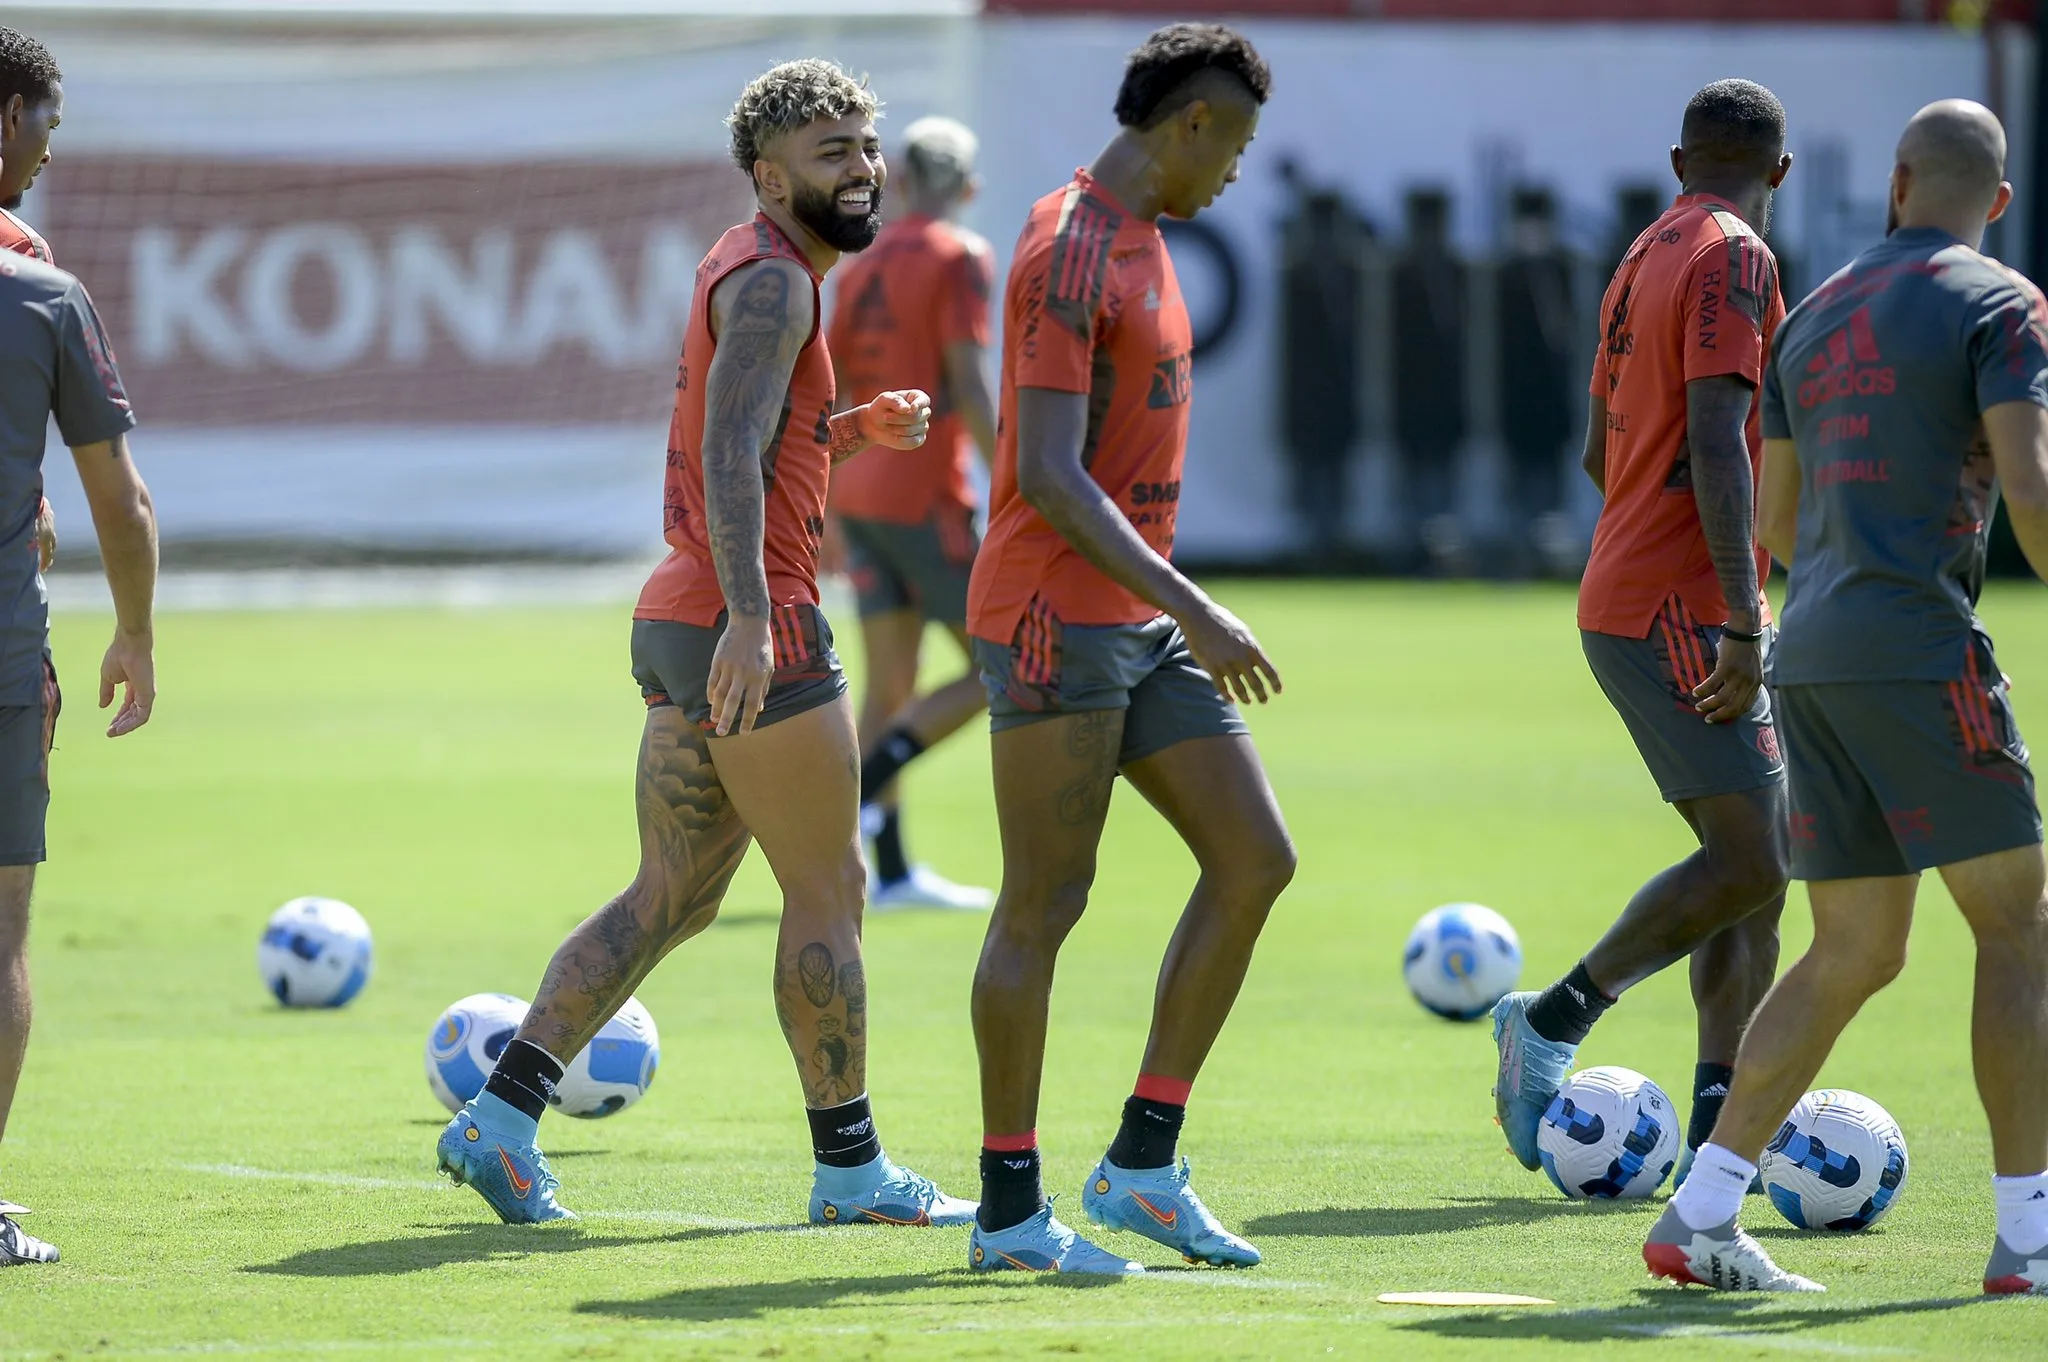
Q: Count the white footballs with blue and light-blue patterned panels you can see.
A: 6